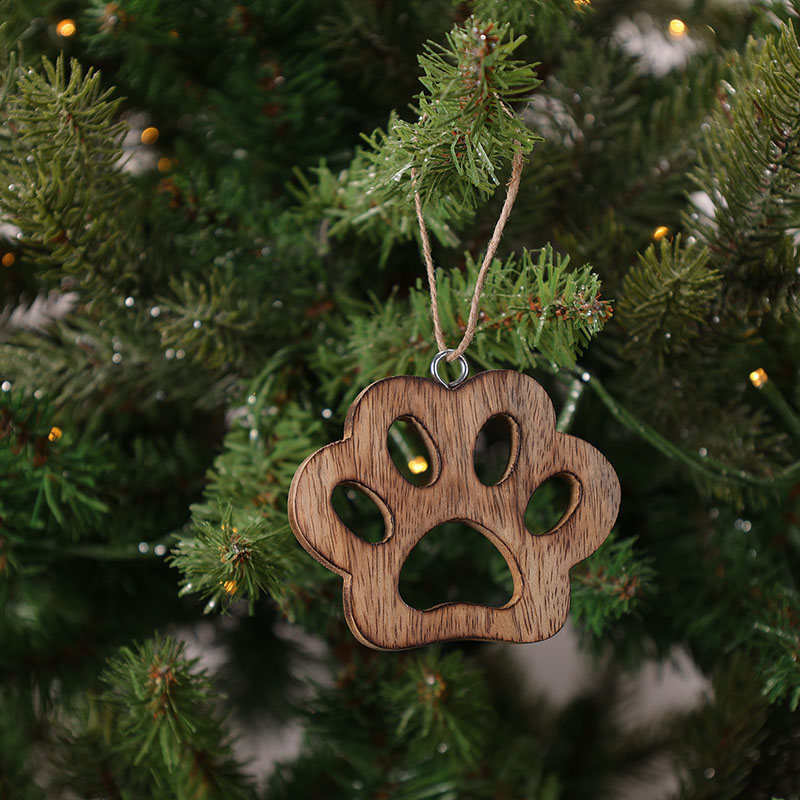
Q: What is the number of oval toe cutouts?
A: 4